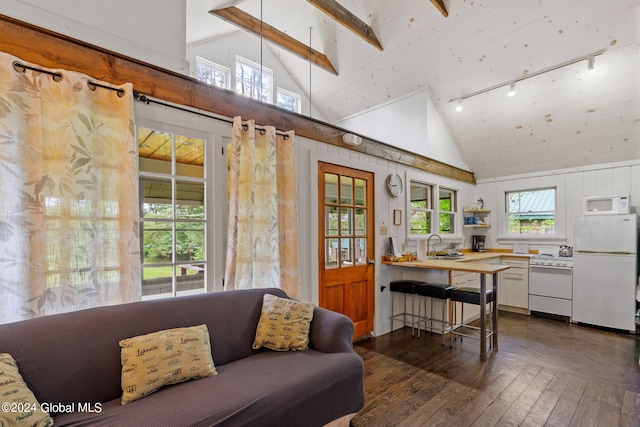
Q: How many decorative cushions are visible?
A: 3